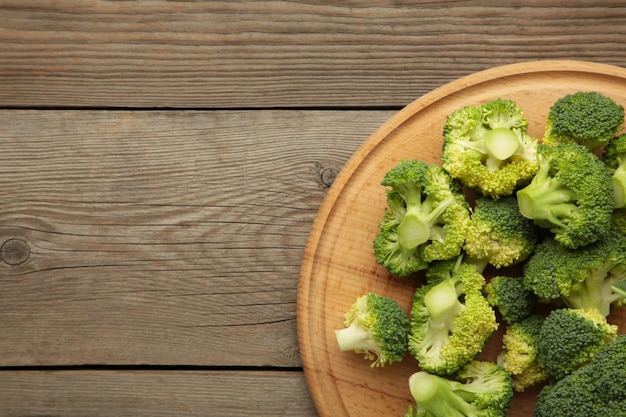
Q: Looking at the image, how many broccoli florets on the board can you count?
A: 14